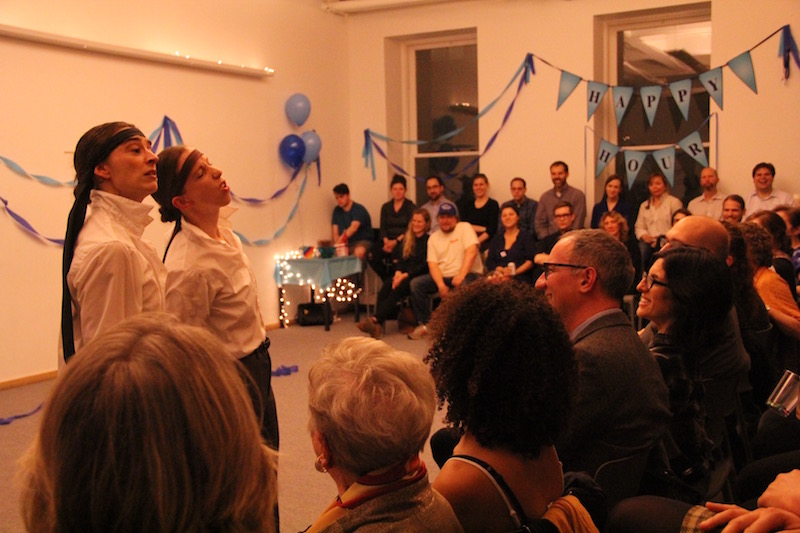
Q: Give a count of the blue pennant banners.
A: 11